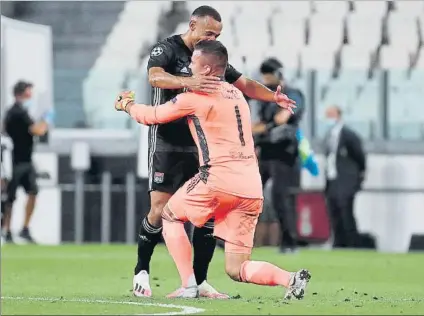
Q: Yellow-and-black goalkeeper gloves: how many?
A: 1